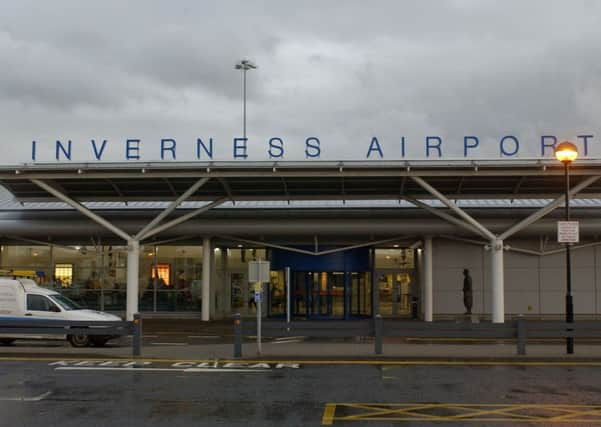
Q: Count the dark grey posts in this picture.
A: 4